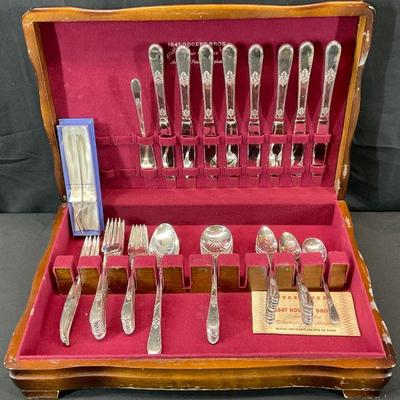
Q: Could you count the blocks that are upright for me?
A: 11